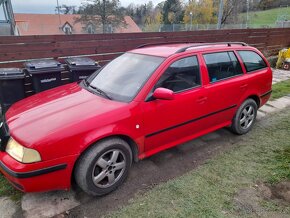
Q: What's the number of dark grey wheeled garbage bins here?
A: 3